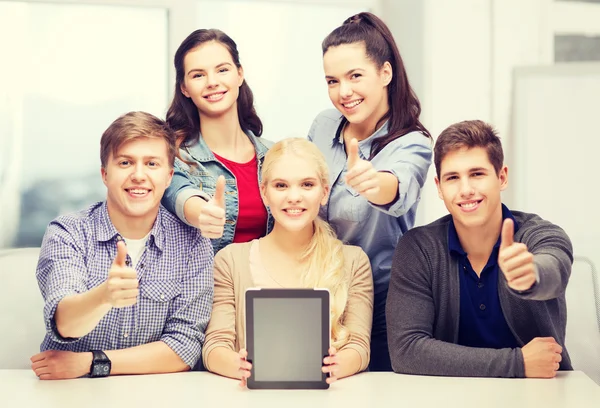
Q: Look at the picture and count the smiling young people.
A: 5